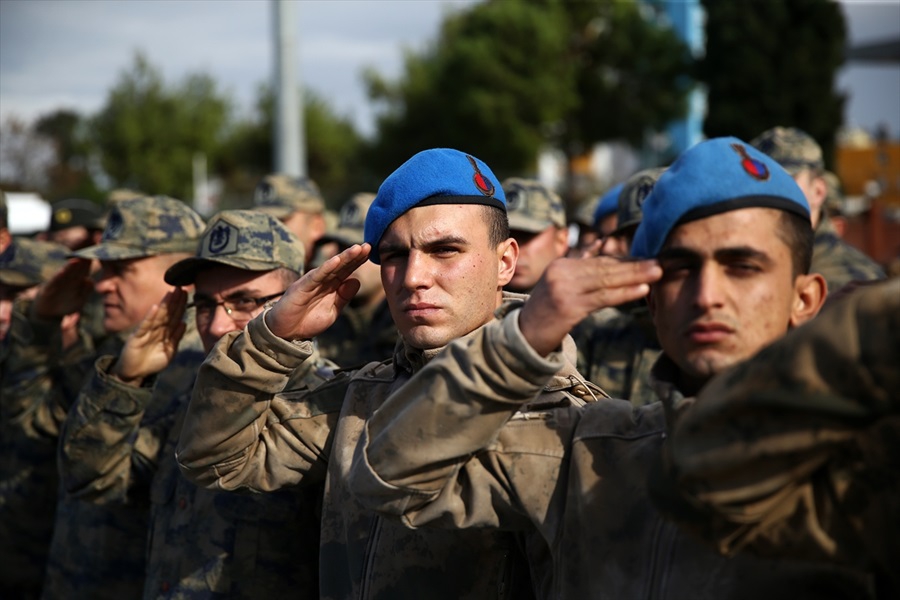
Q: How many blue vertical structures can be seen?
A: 1